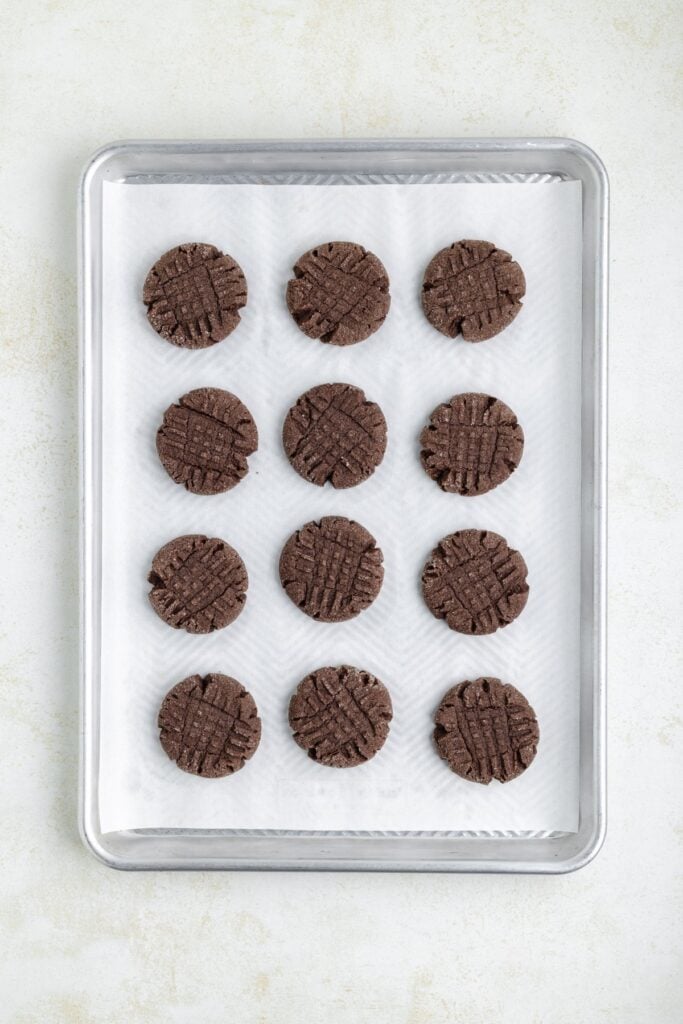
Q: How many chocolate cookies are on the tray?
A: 12